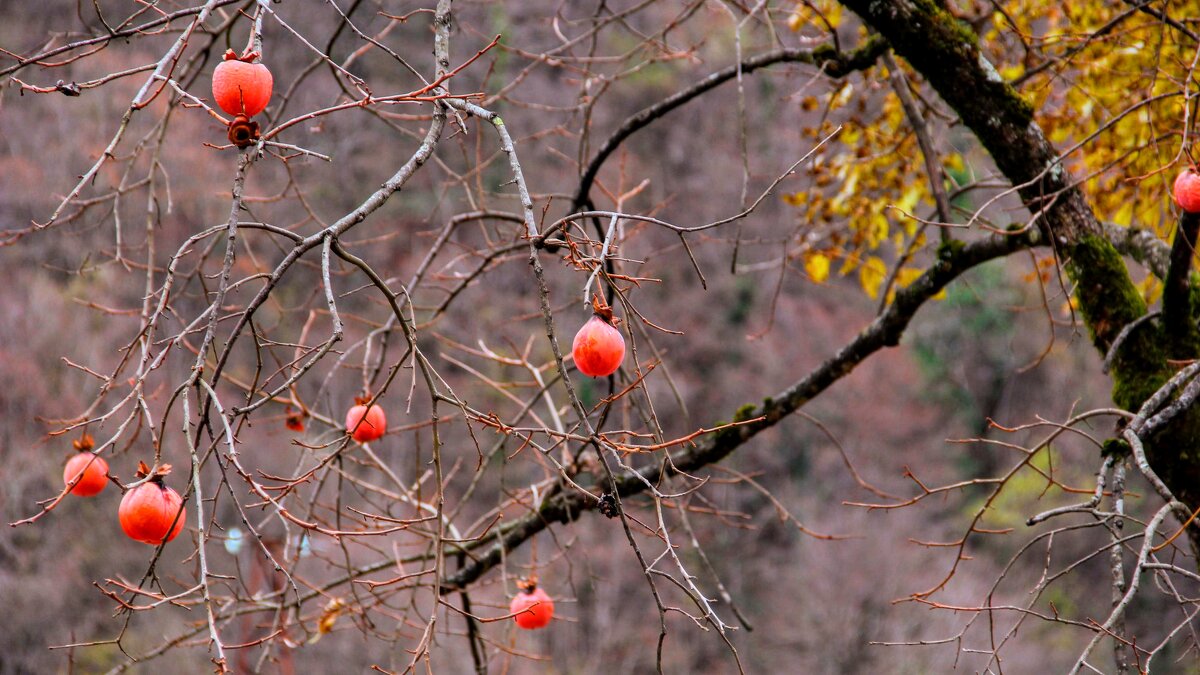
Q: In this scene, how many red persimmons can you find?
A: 7